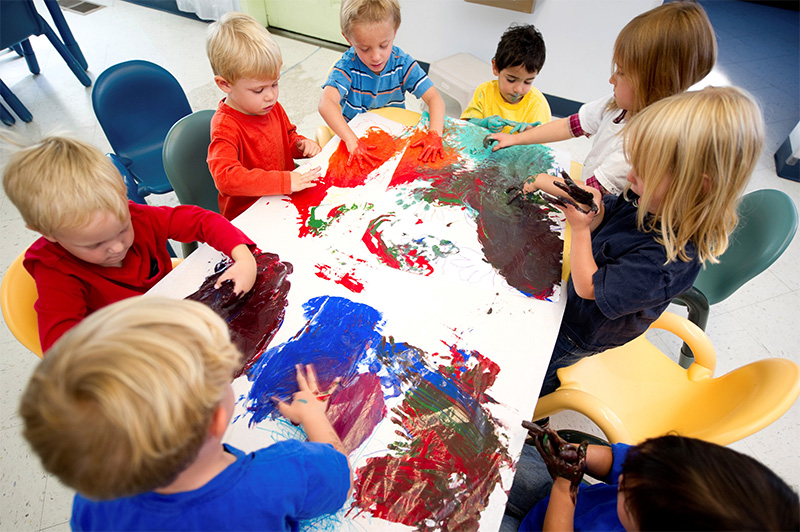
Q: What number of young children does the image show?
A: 8